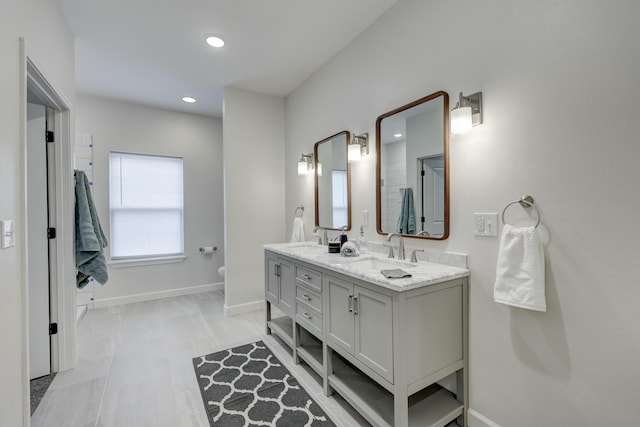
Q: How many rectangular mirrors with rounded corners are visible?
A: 2